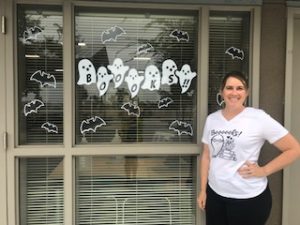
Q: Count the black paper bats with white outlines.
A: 13